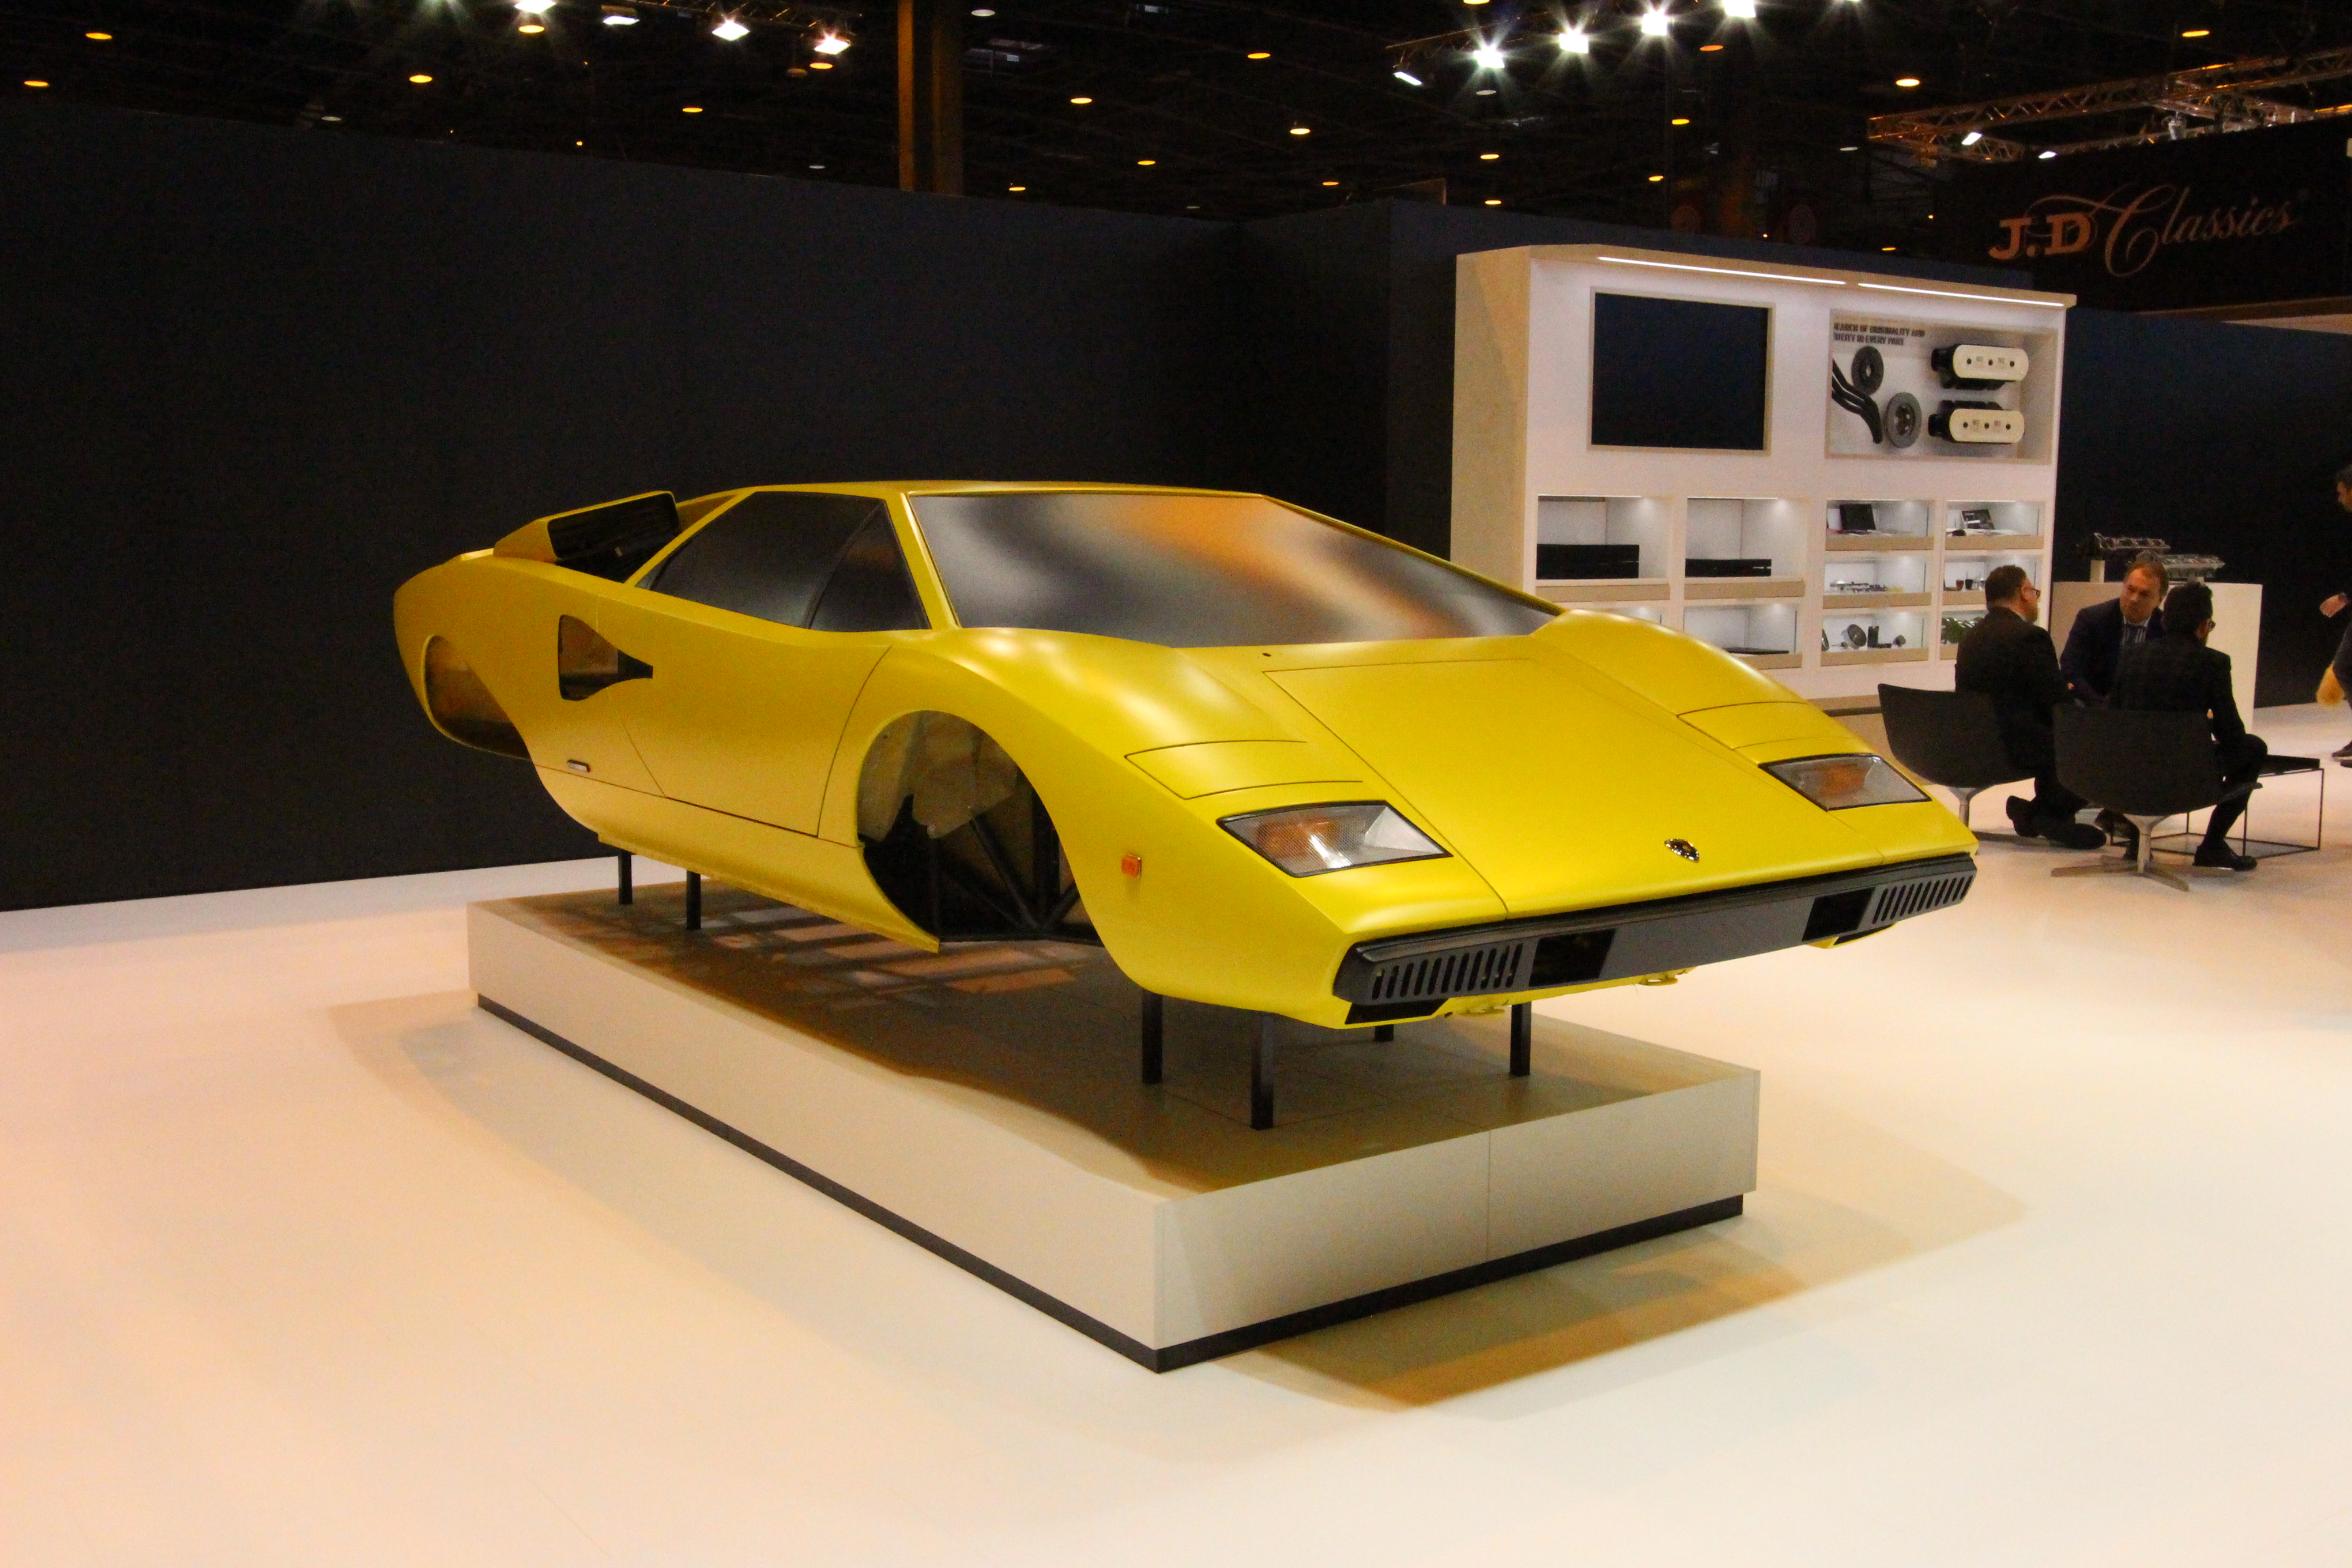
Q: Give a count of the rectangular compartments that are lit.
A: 10